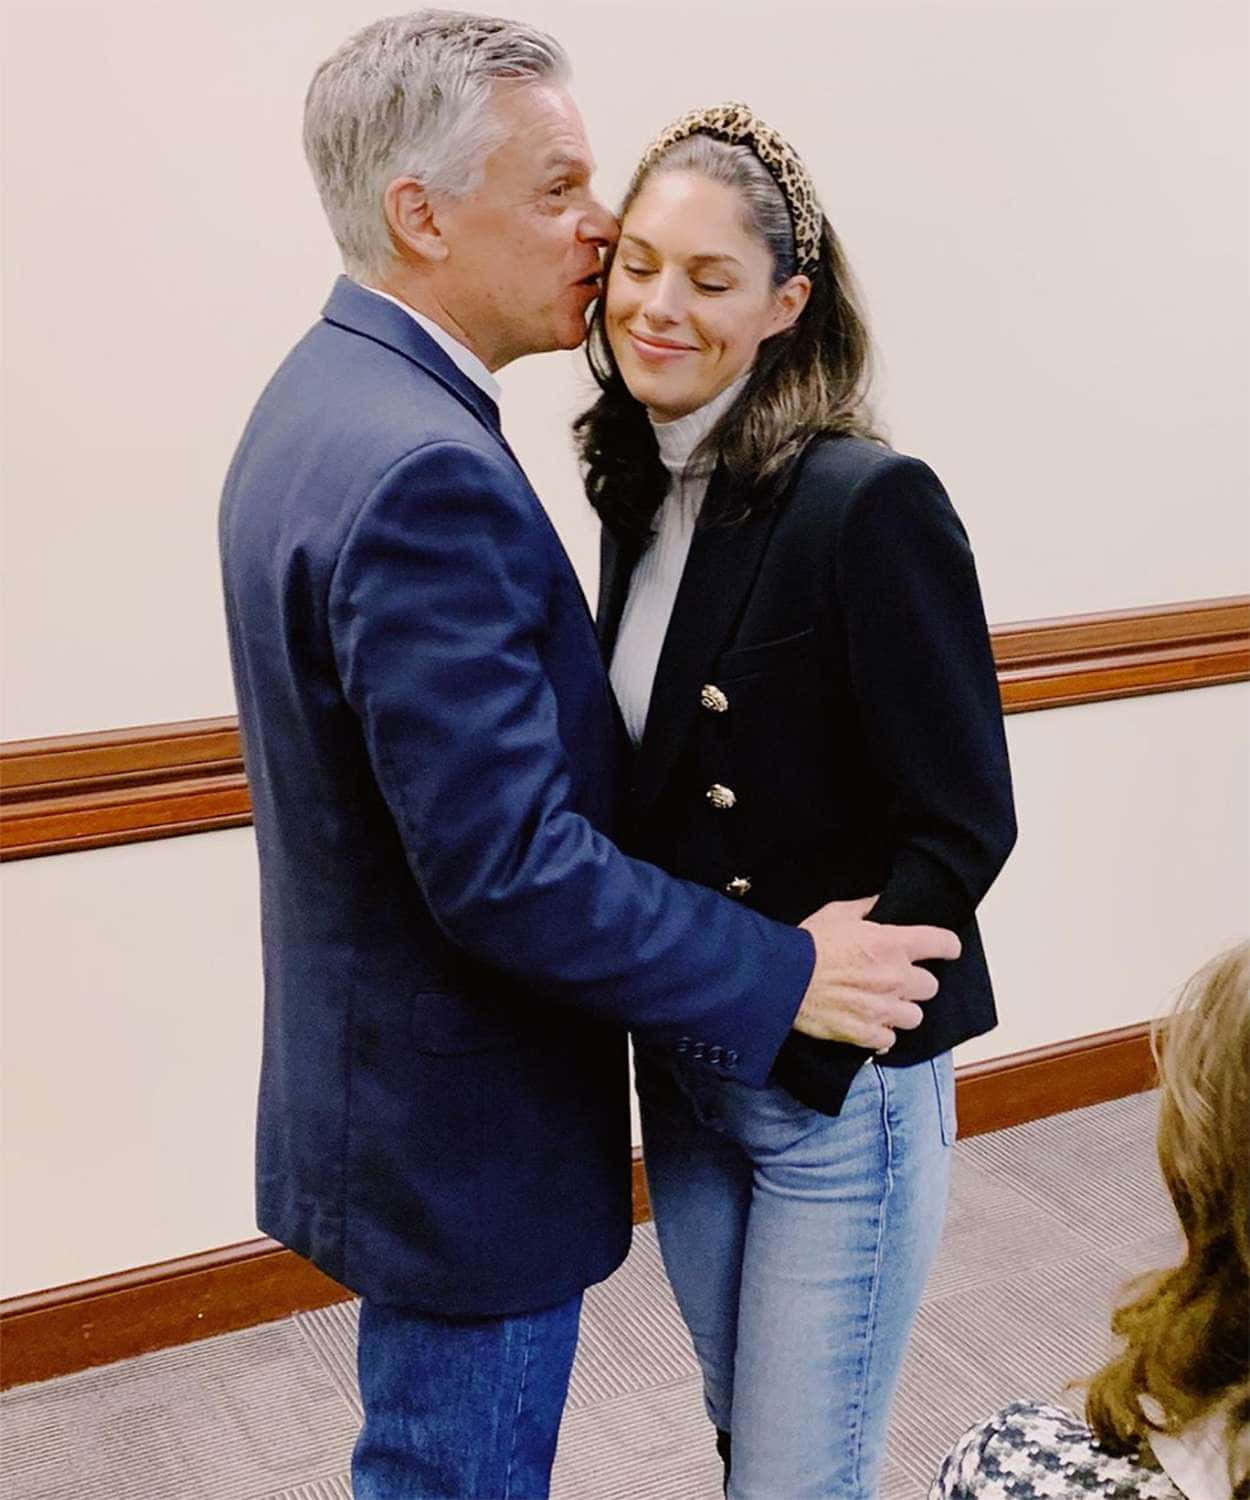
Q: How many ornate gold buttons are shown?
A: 3